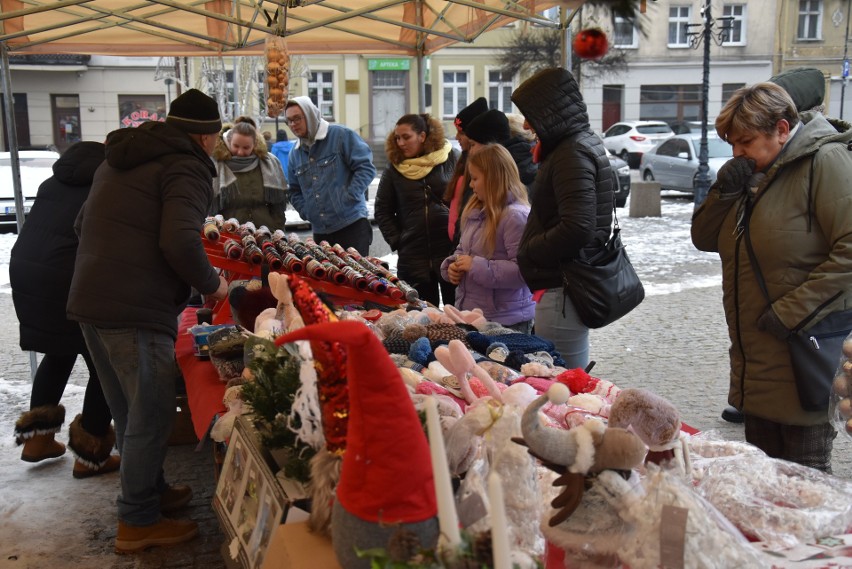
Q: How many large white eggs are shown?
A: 0